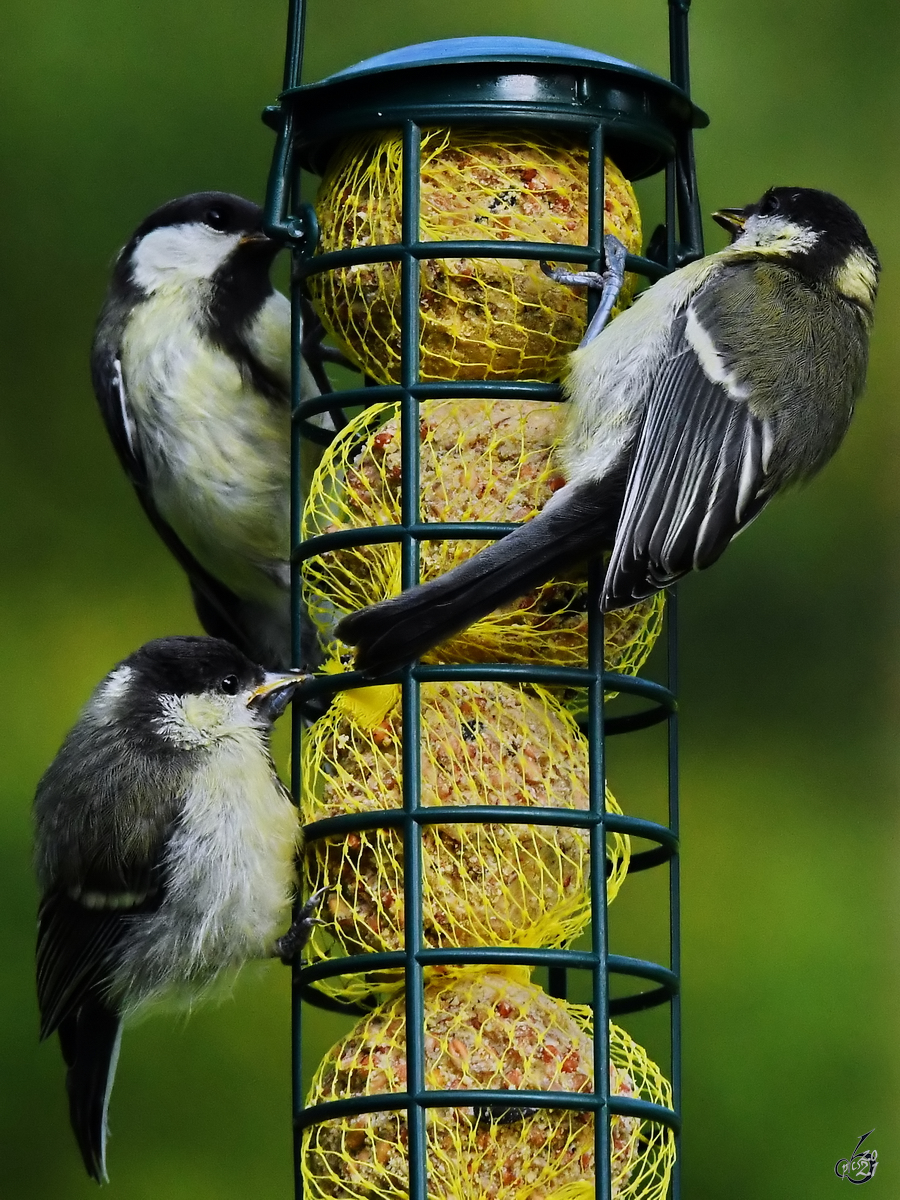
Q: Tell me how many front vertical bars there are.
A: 2